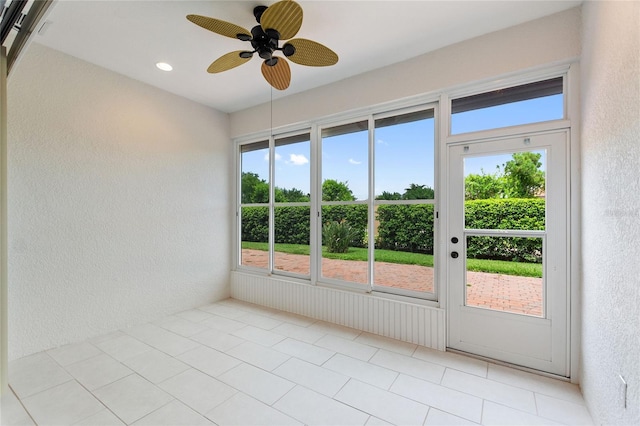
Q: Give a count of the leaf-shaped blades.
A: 5